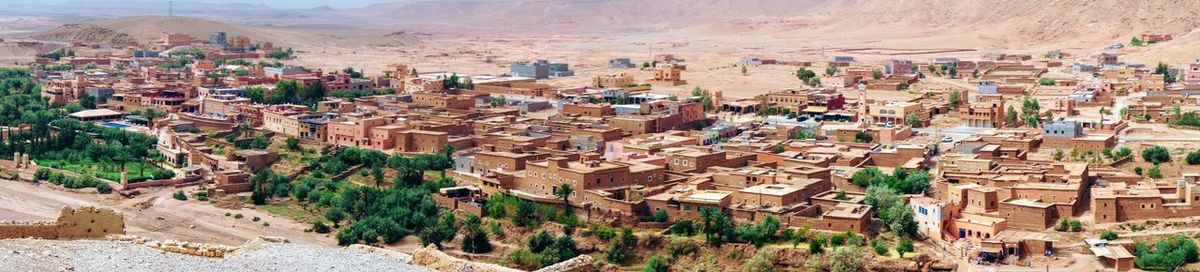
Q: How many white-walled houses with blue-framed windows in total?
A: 1